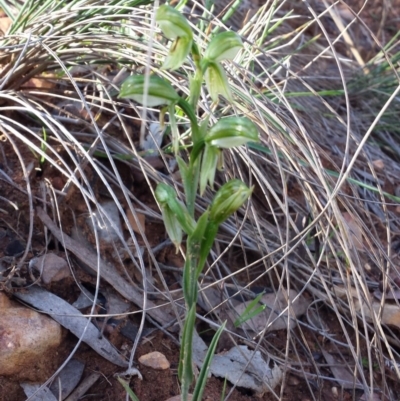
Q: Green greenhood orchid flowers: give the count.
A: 6